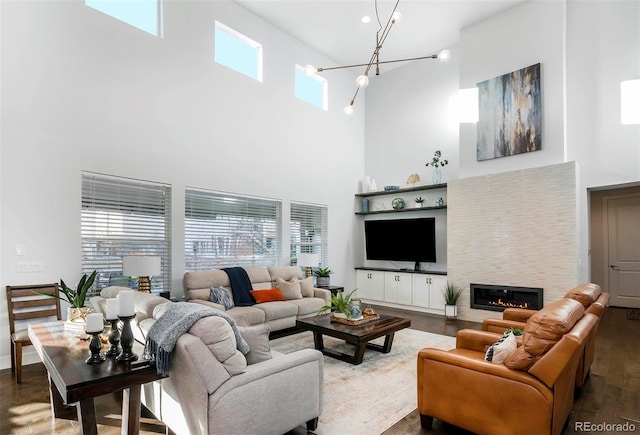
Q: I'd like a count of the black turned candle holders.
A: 3